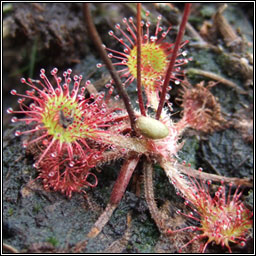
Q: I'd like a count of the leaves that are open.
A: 3